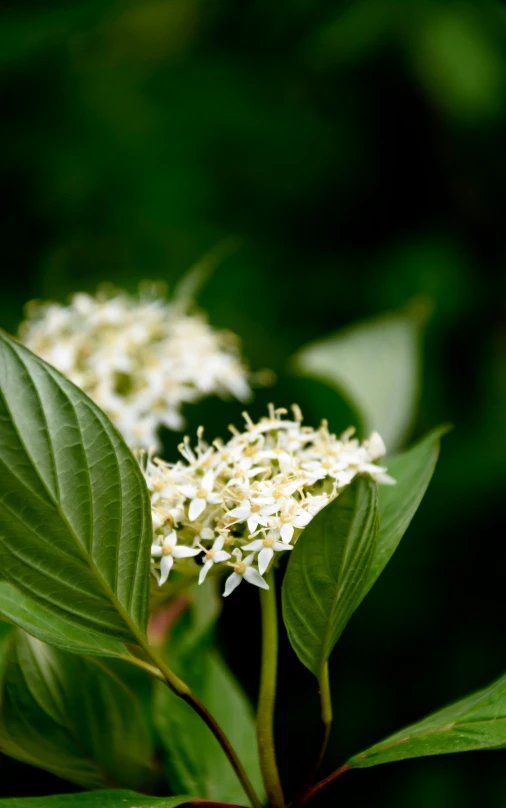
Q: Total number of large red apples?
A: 0